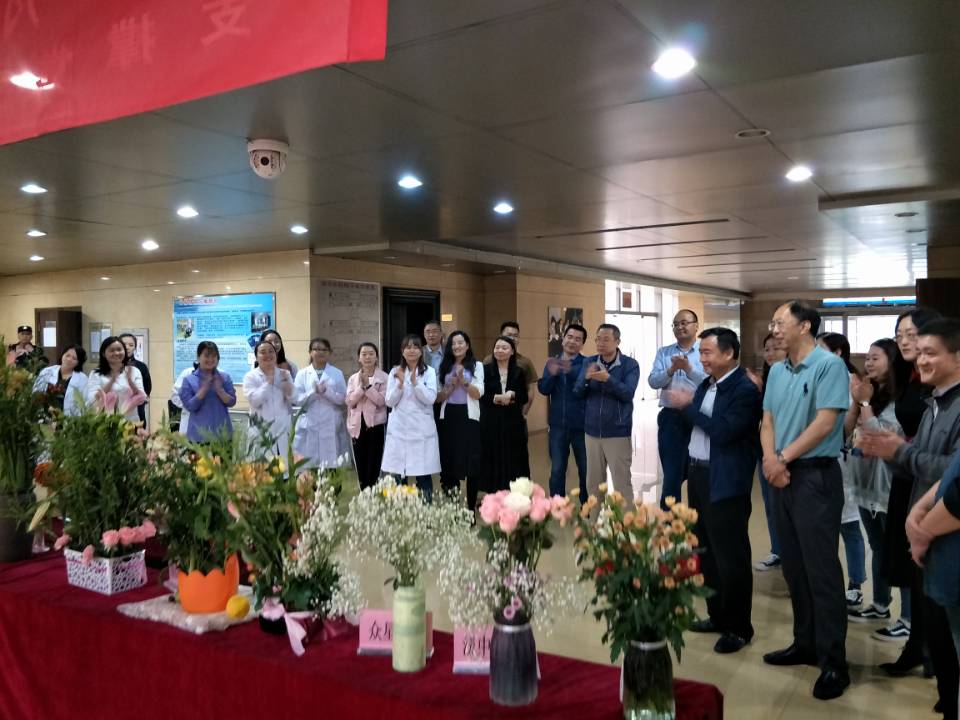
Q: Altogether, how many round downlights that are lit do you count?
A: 11